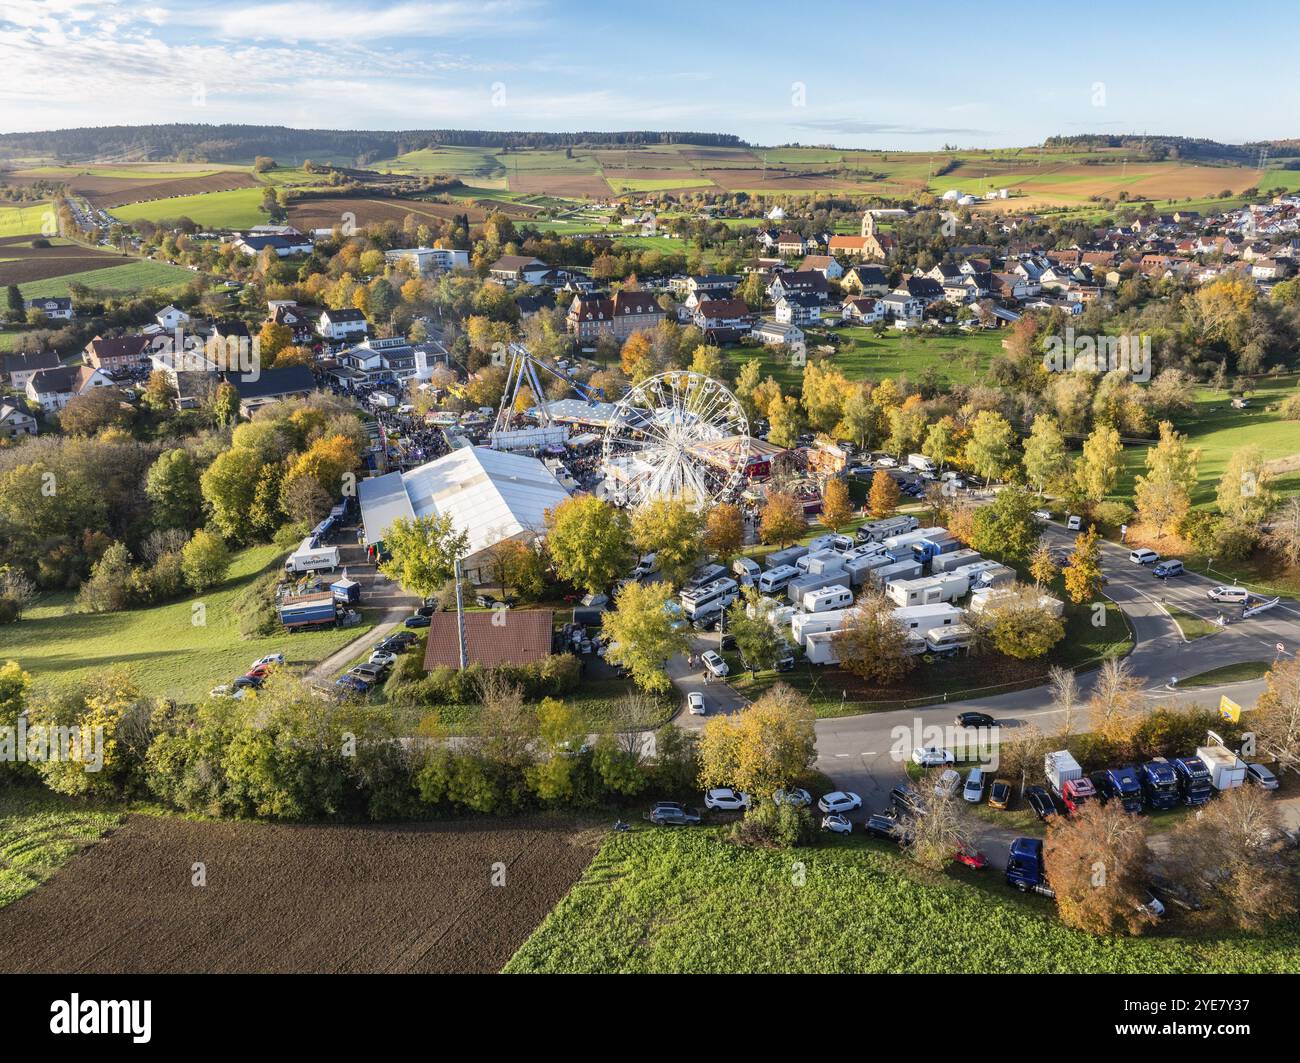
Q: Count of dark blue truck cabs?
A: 4